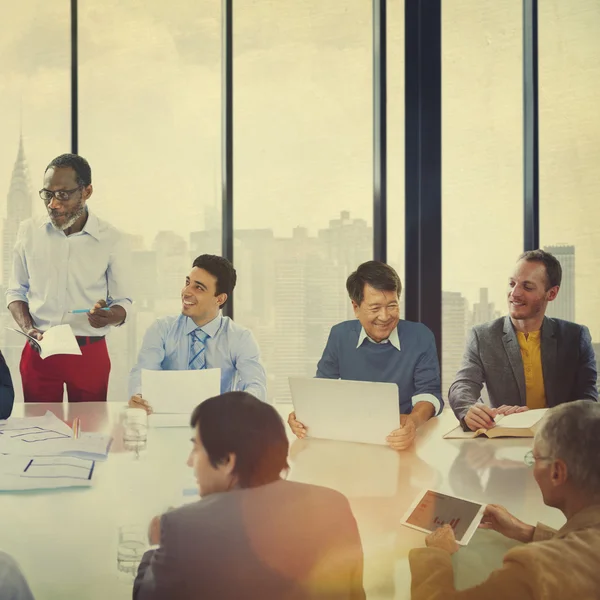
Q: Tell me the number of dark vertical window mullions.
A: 5